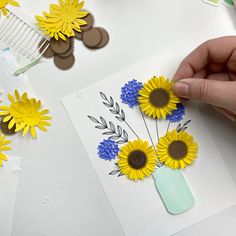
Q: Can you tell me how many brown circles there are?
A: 12